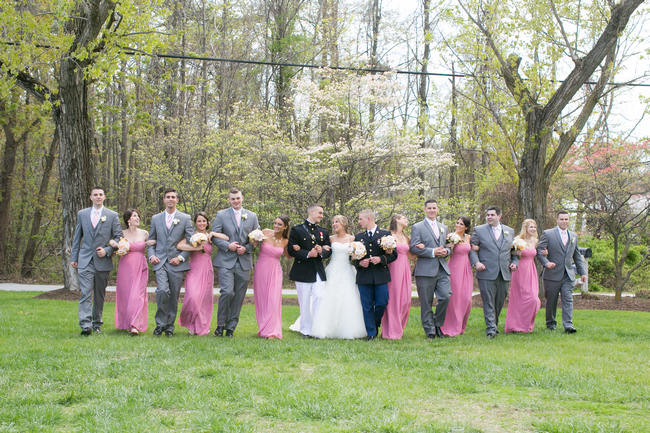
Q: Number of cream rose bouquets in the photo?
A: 7